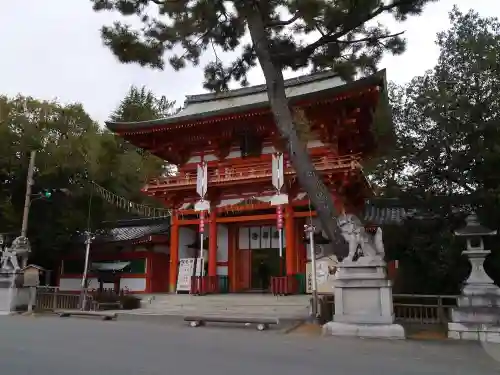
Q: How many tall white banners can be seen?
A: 2